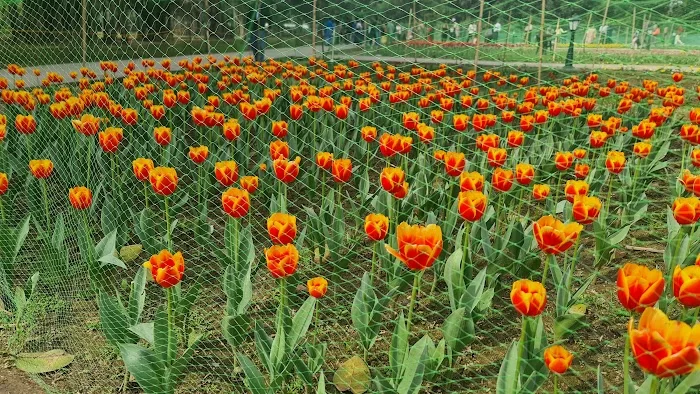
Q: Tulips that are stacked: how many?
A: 0